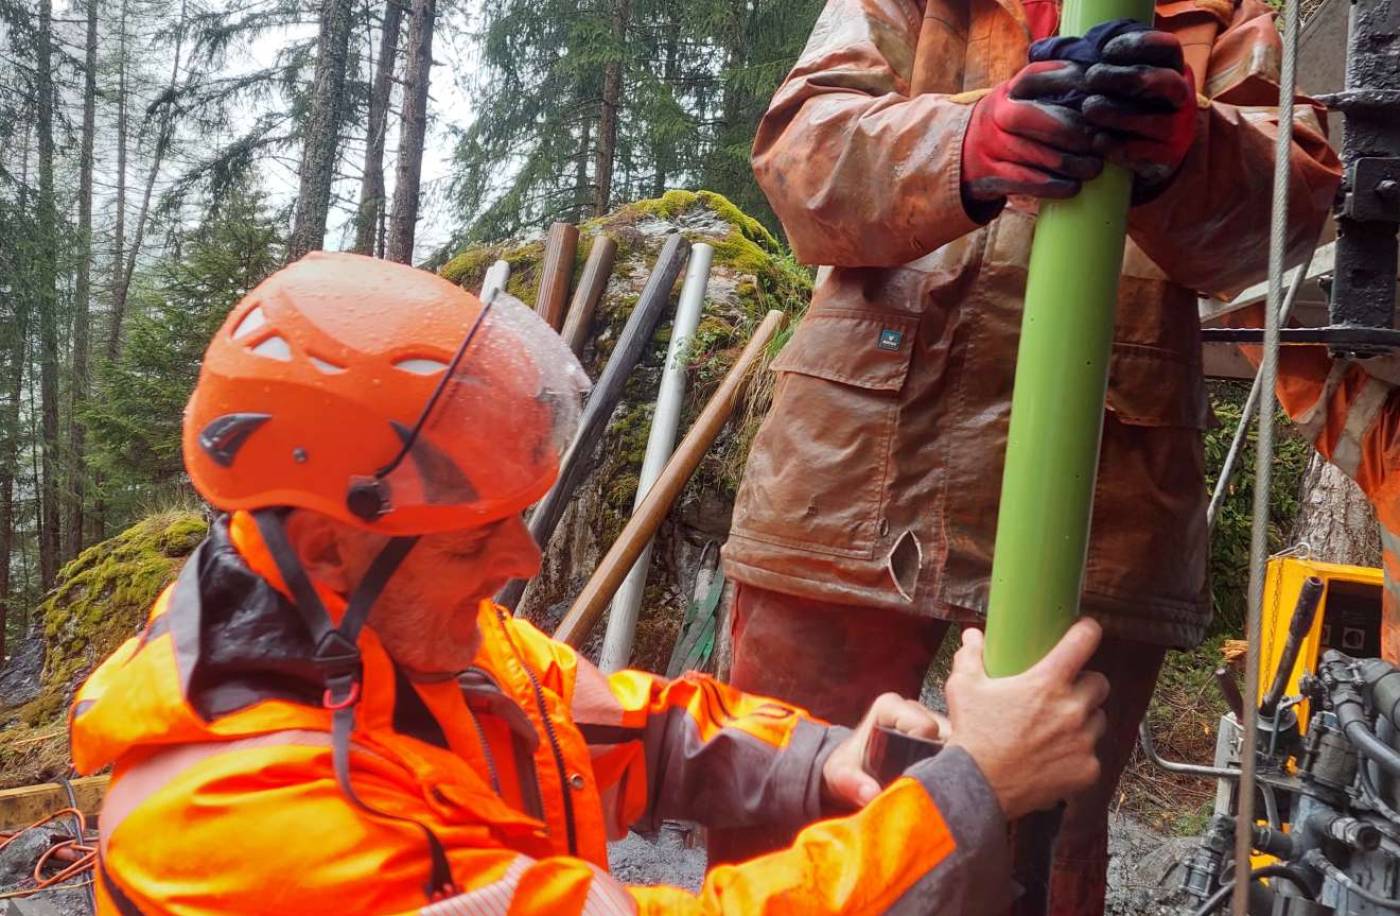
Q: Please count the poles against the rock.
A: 6